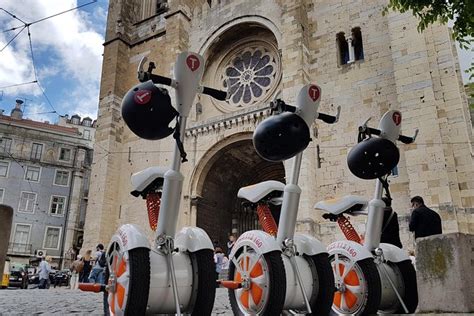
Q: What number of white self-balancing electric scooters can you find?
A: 3